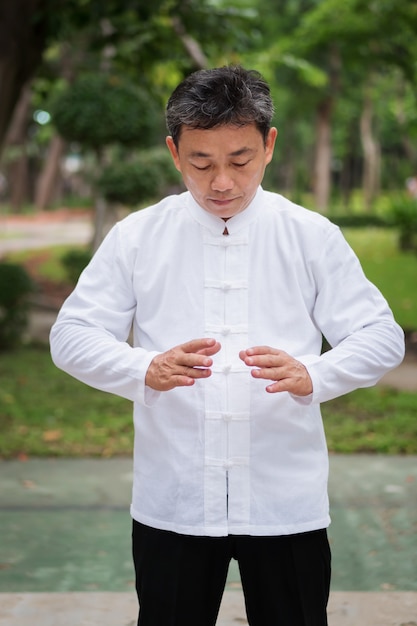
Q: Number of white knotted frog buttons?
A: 6